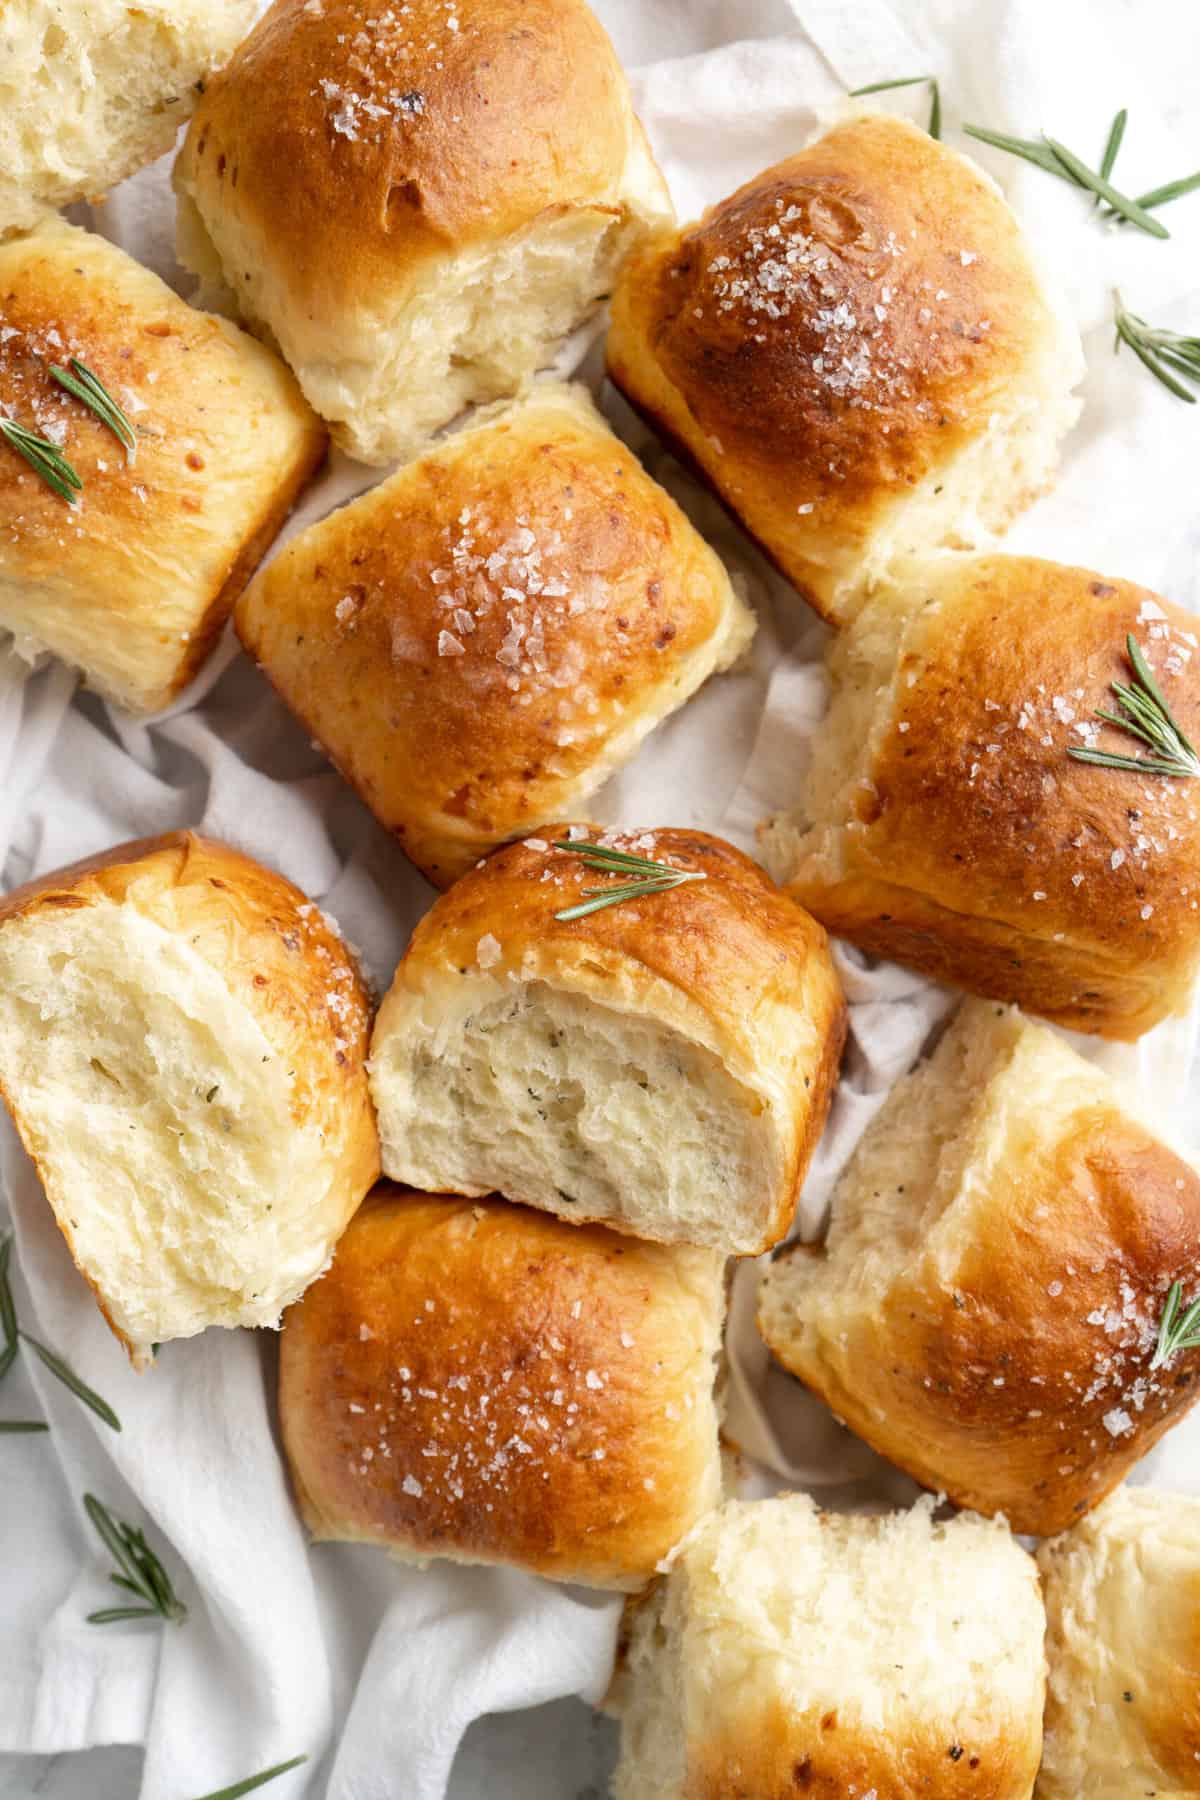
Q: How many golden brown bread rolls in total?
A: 12